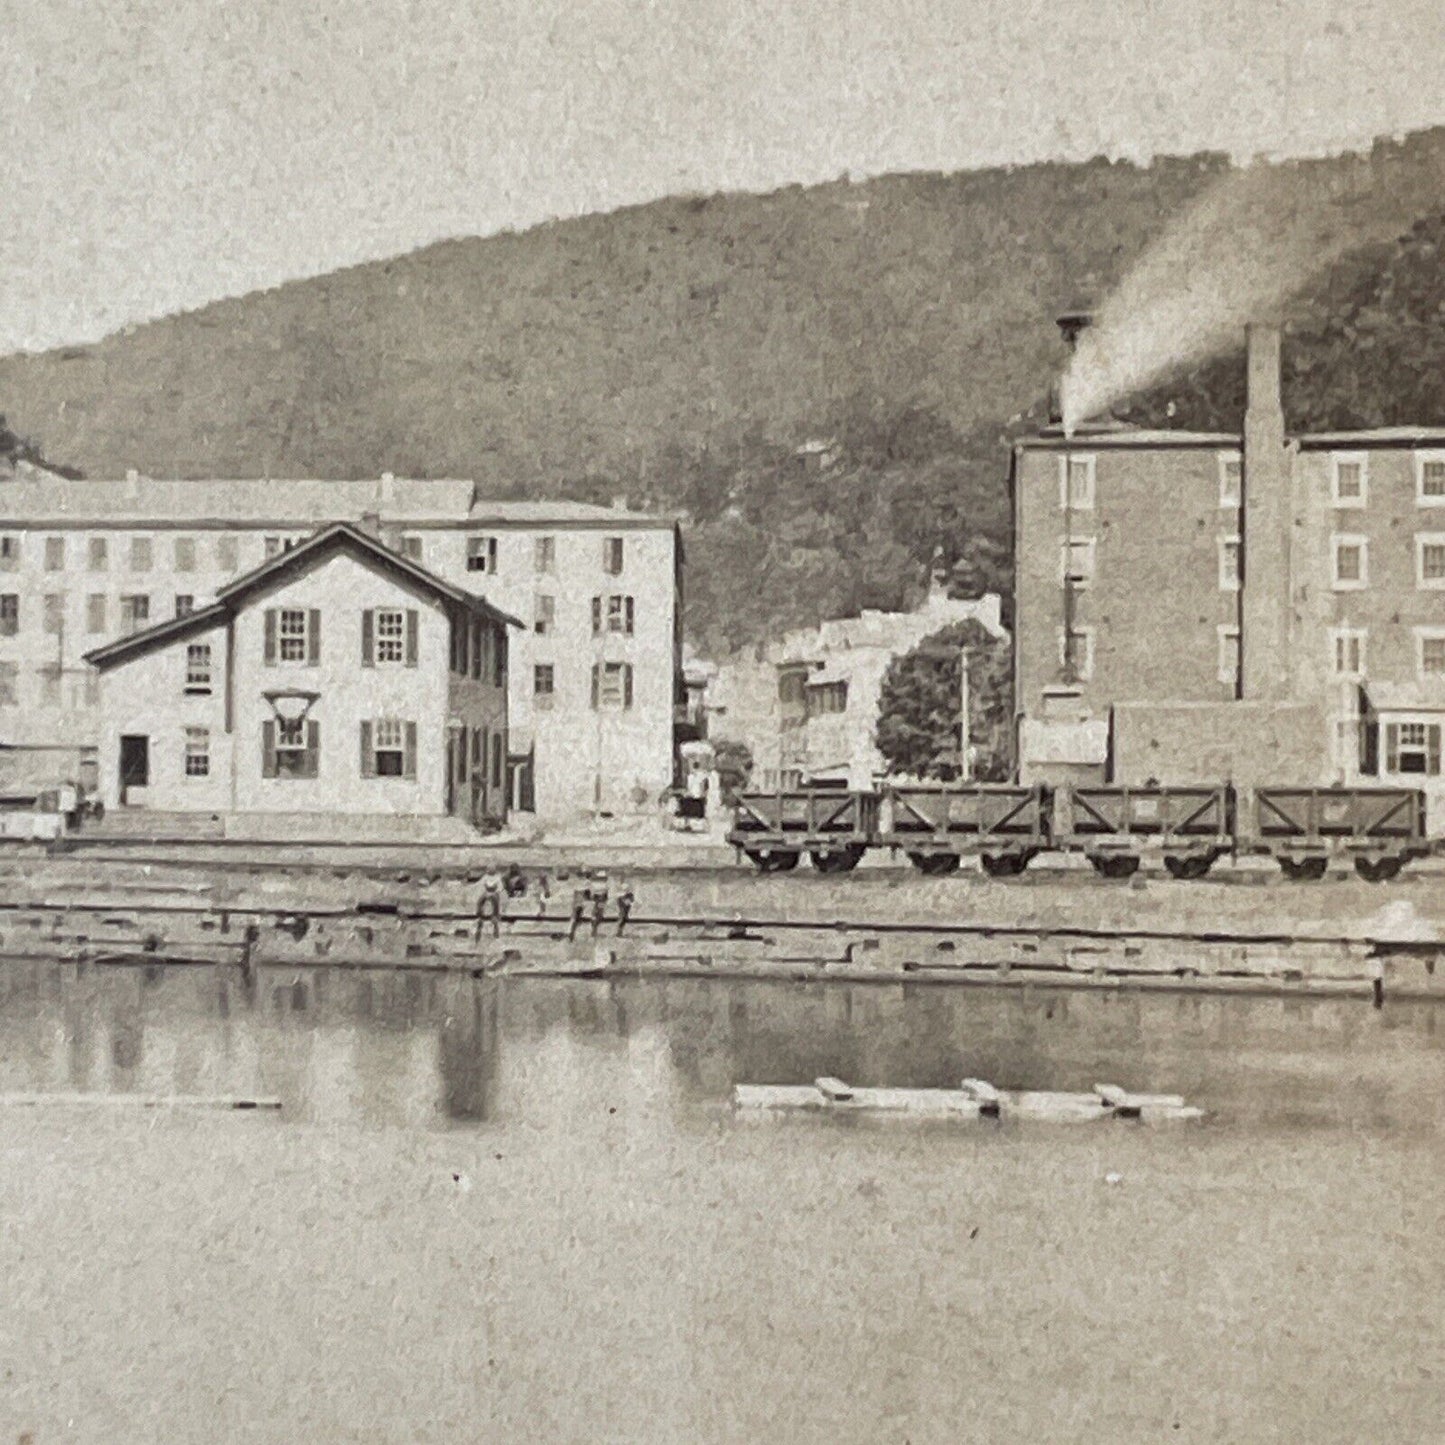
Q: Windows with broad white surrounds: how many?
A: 12